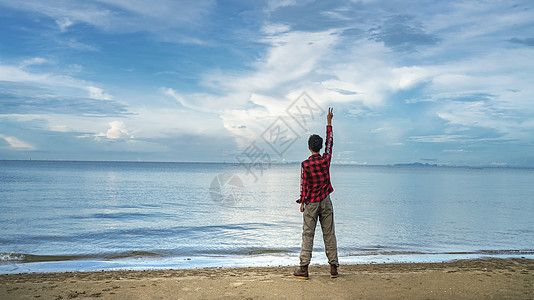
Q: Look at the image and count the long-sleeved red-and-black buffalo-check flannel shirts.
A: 1